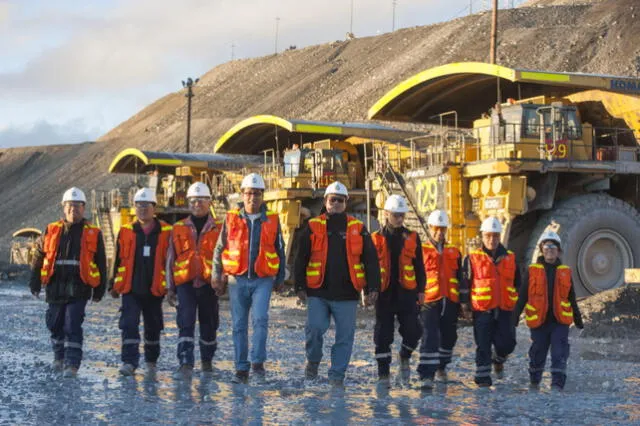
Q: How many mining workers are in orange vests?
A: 9